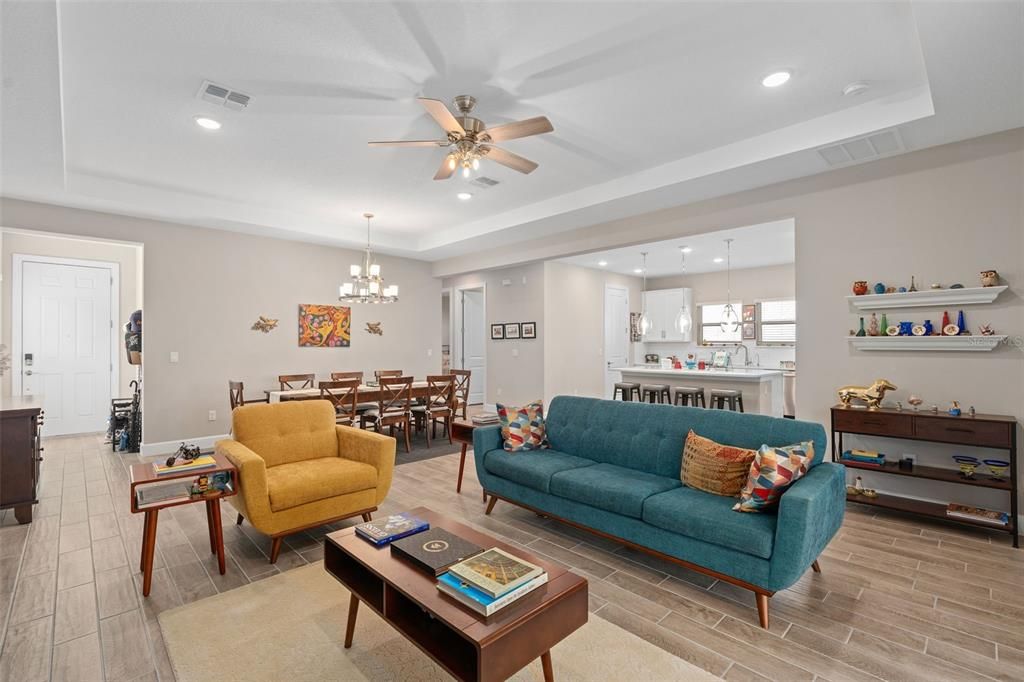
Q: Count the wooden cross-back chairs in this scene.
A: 8